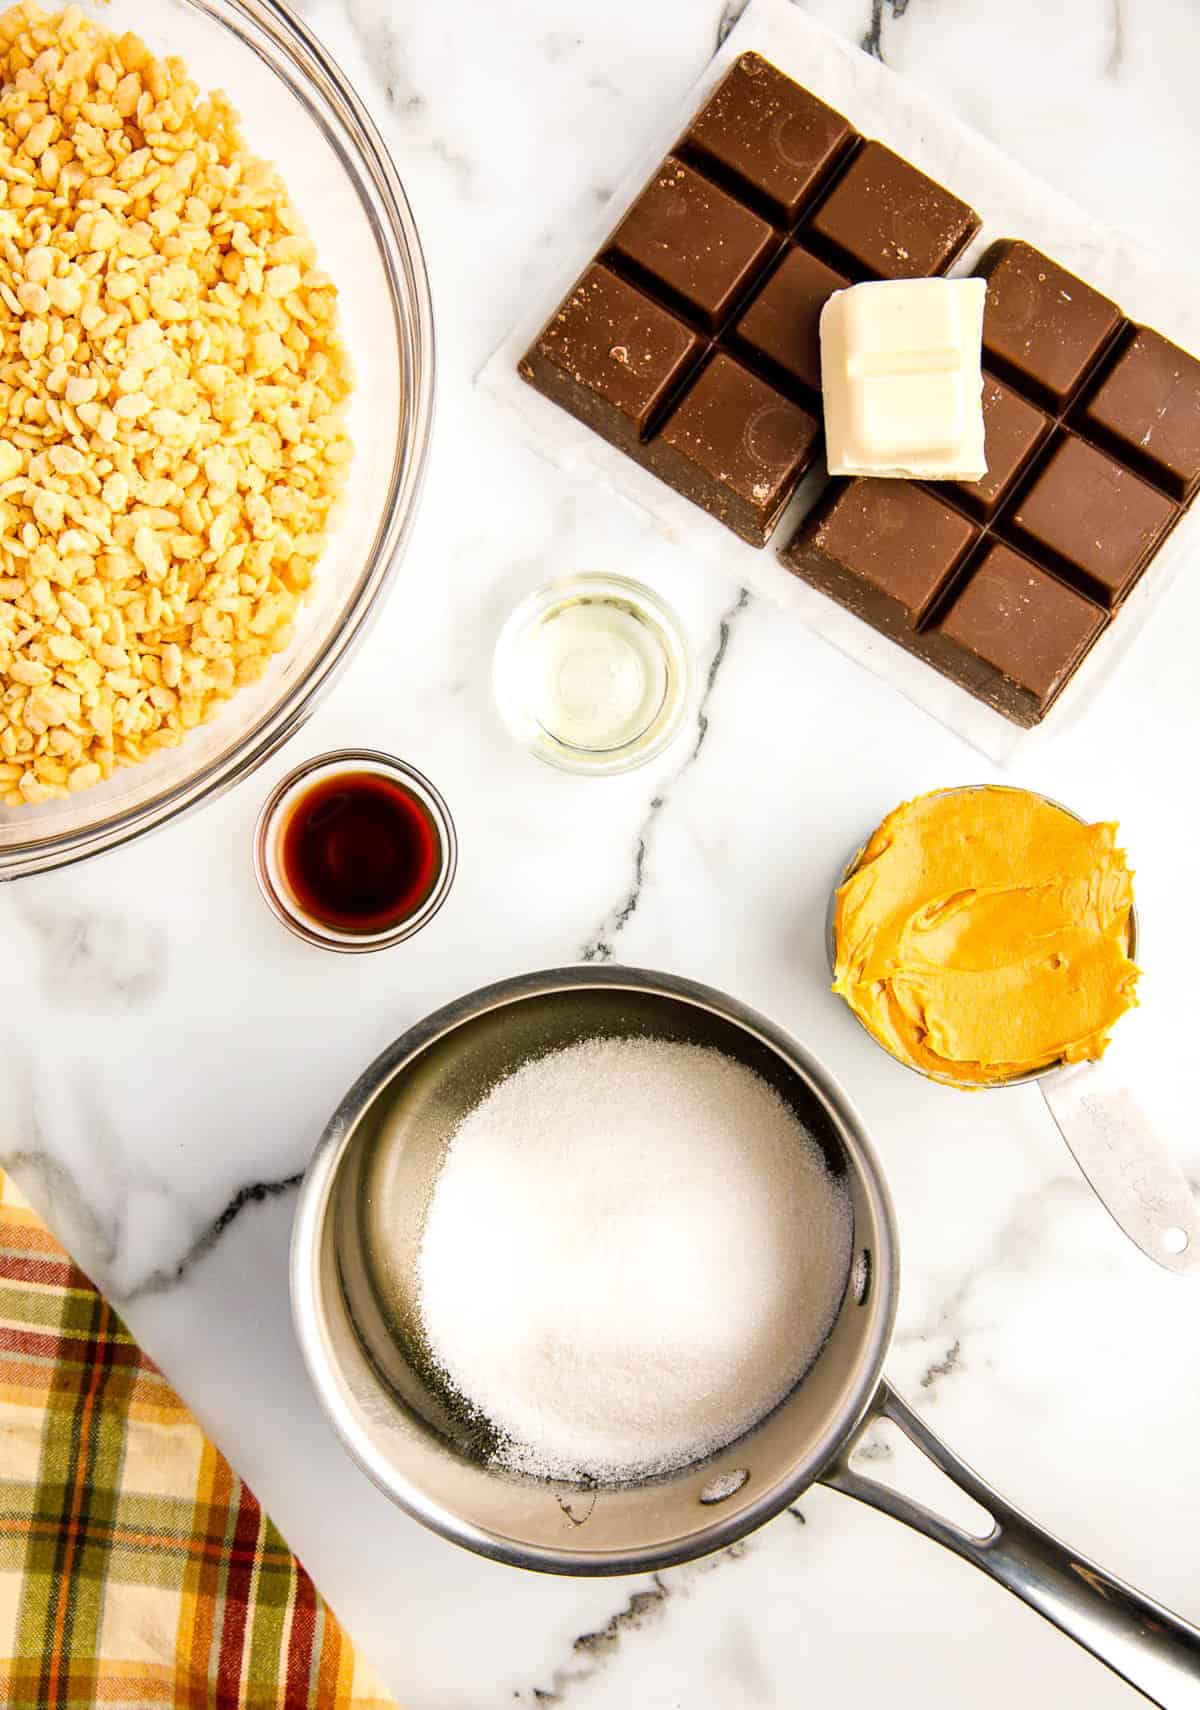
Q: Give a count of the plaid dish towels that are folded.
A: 1